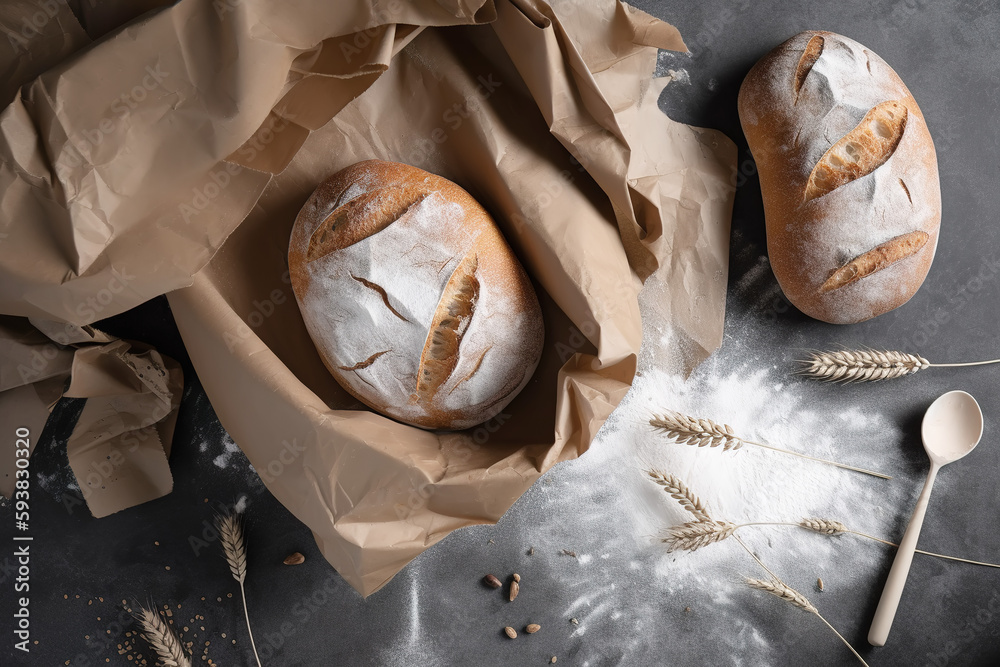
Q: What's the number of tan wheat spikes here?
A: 8